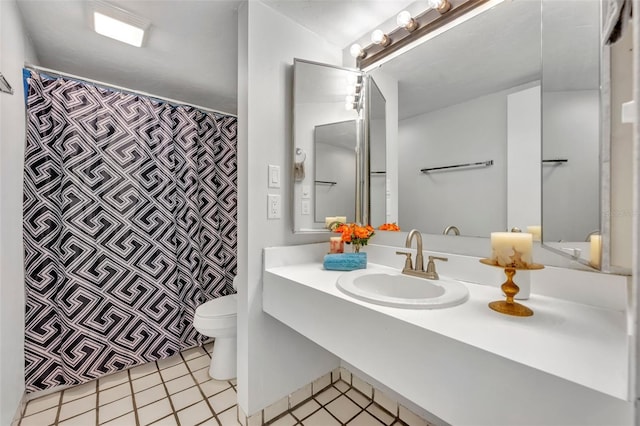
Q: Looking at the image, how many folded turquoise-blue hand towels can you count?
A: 1